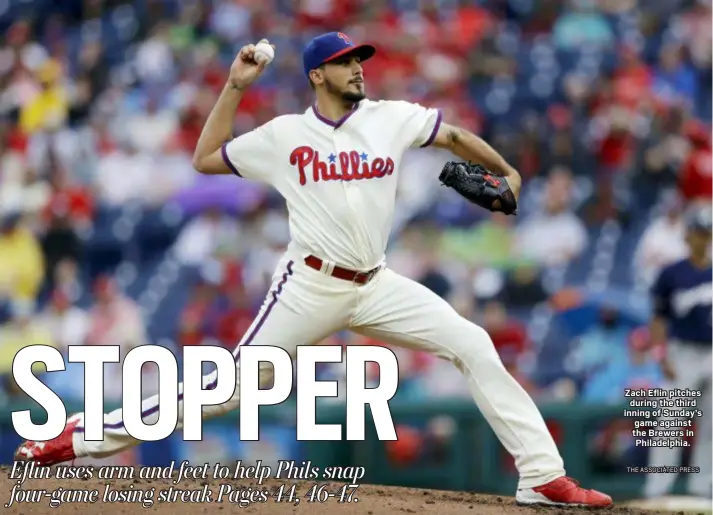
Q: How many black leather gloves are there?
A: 1